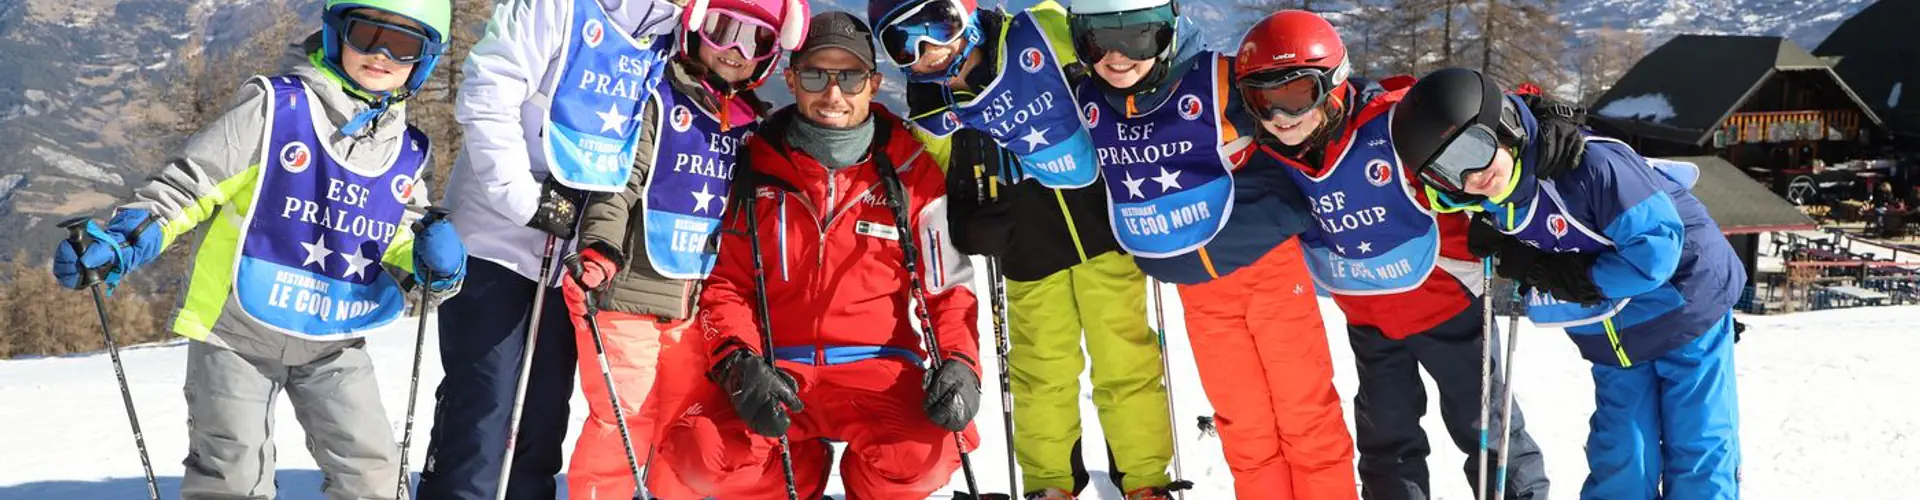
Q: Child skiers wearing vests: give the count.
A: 7